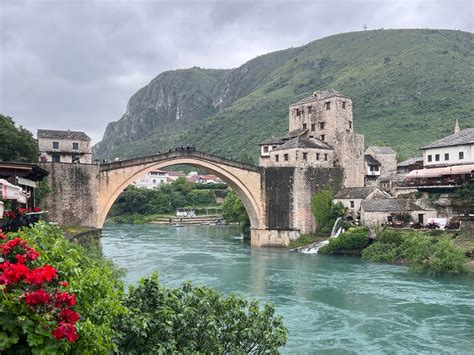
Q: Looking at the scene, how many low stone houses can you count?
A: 2